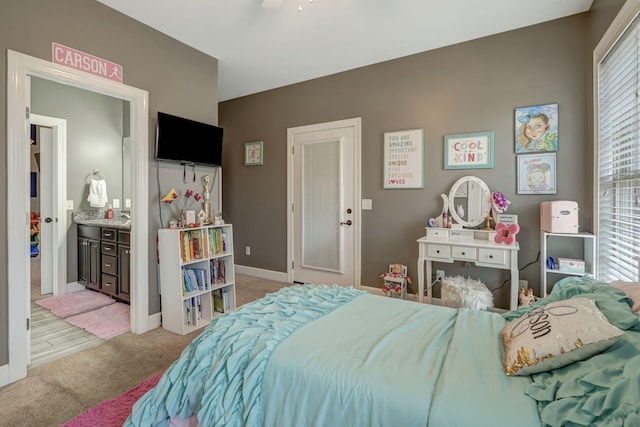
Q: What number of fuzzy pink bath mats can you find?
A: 2